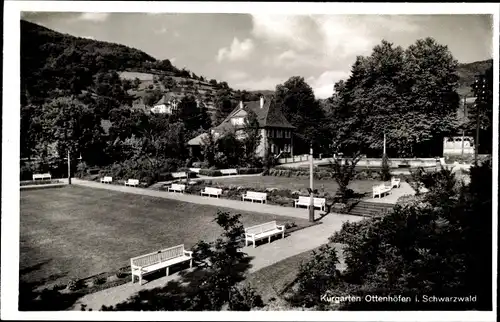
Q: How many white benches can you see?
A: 14